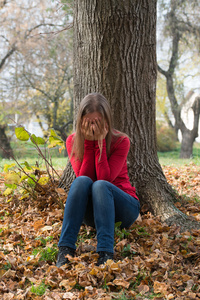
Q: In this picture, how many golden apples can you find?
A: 0